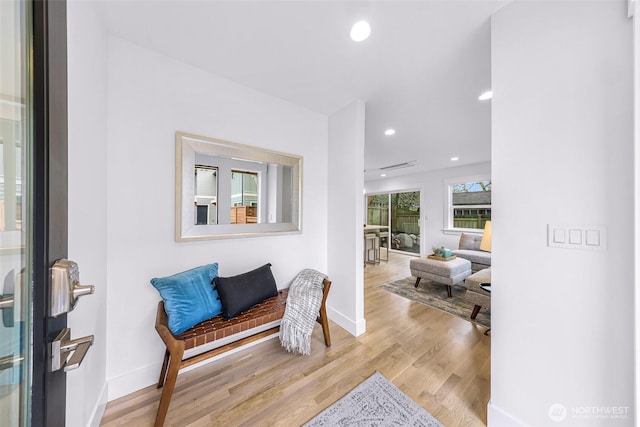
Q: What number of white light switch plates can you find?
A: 1